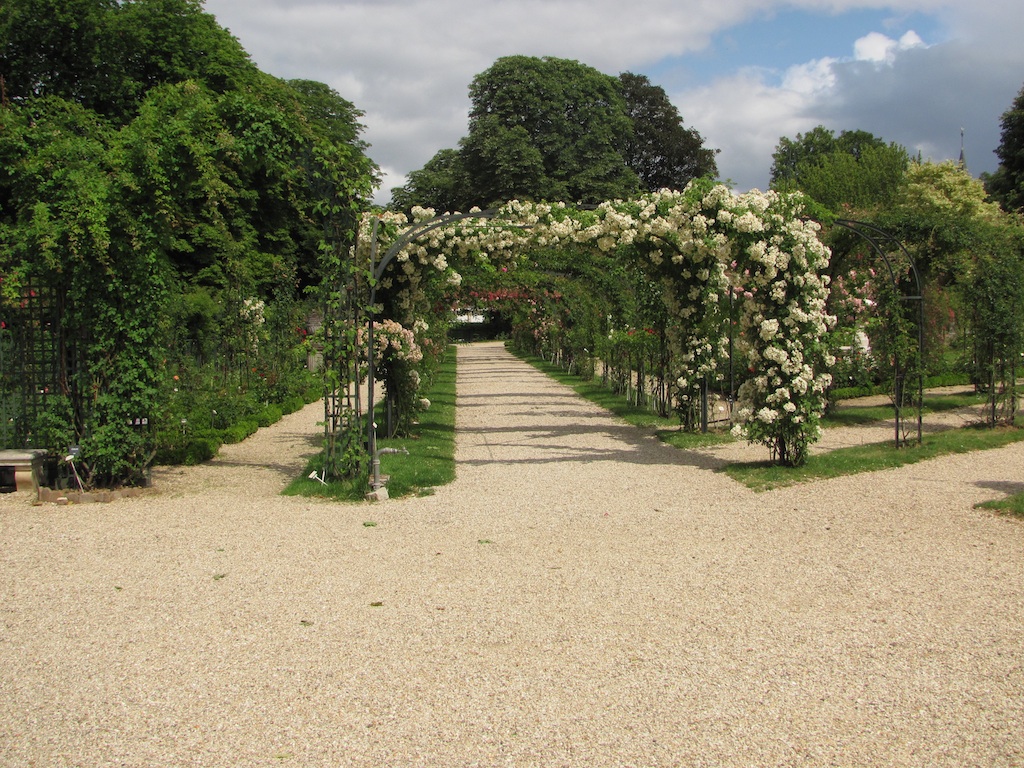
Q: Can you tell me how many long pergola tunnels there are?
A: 1